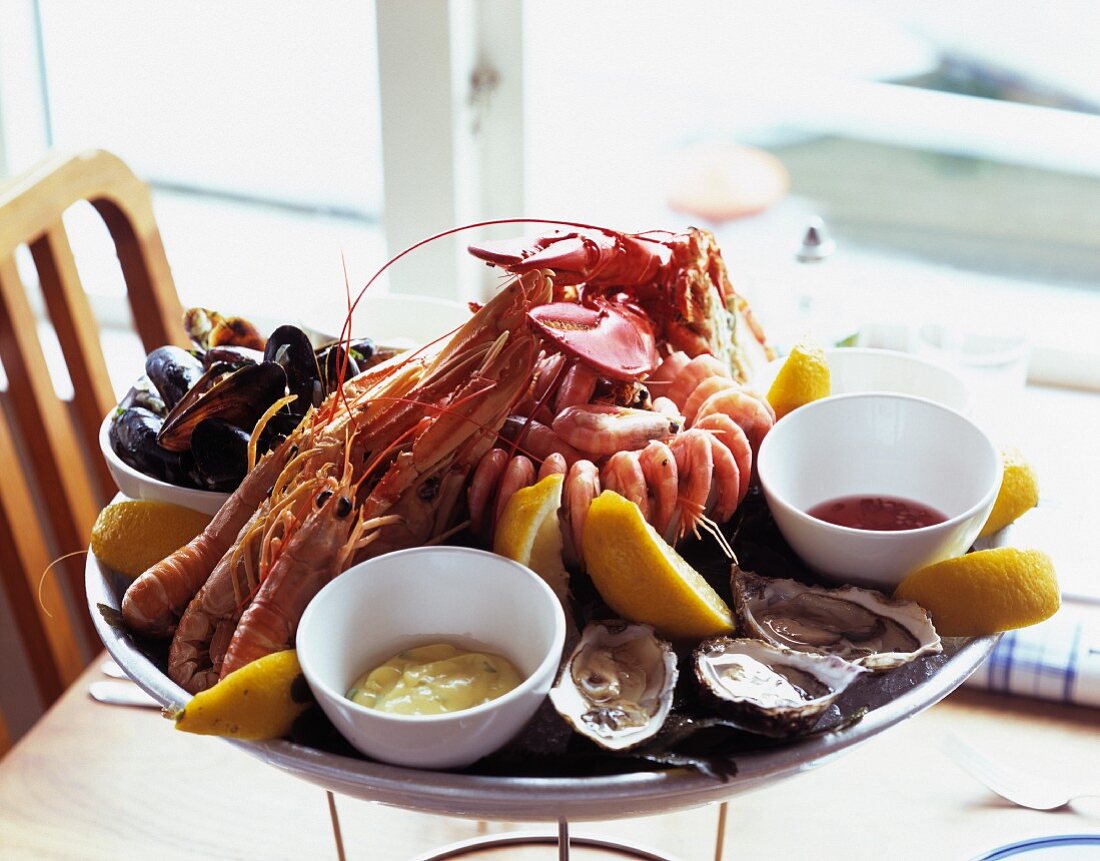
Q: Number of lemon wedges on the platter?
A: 7